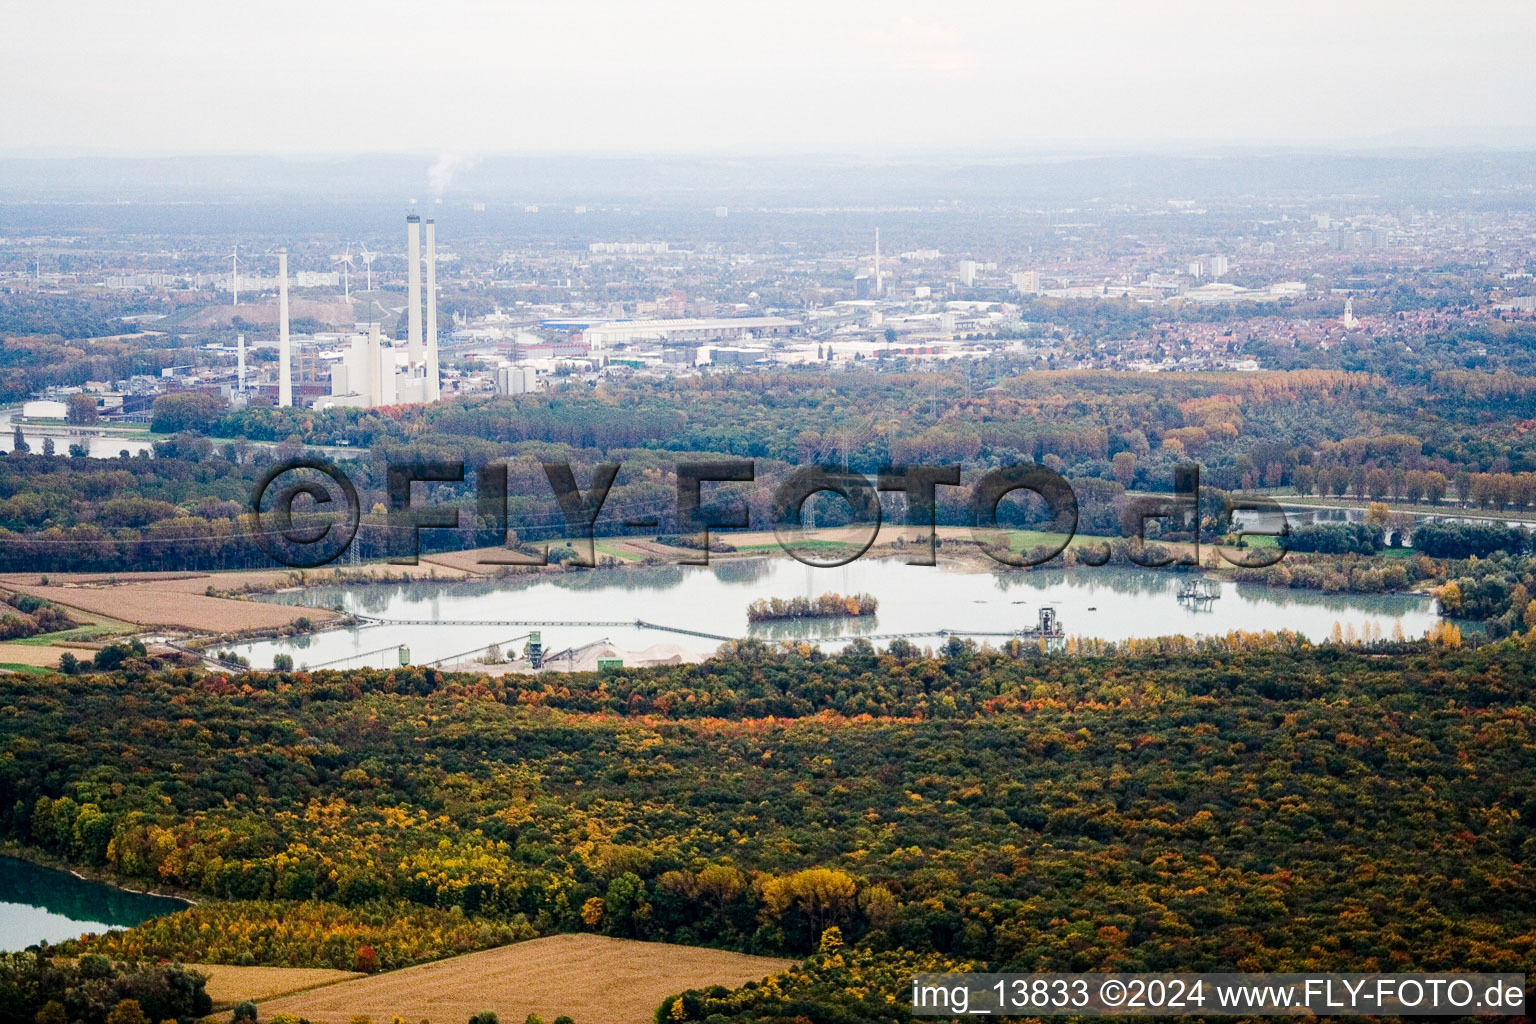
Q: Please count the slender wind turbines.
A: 3